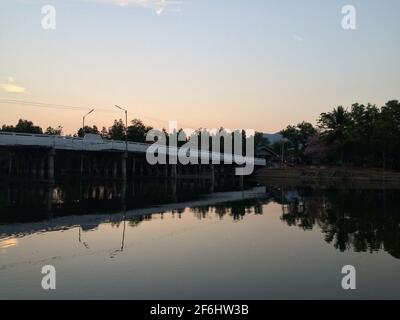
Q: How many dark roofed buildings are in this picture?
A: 1